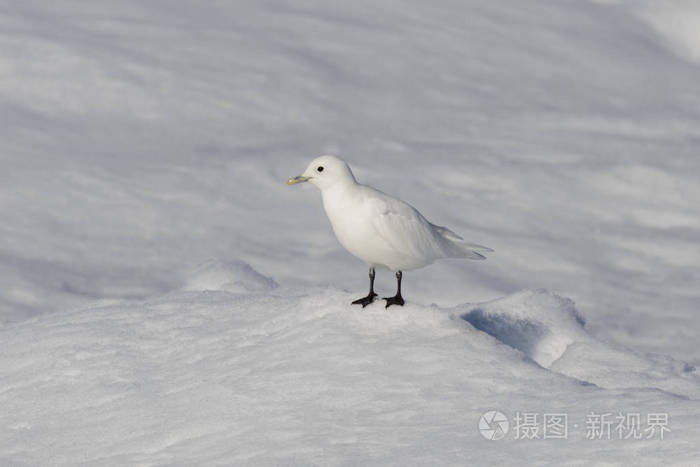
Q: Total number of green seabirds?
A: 0